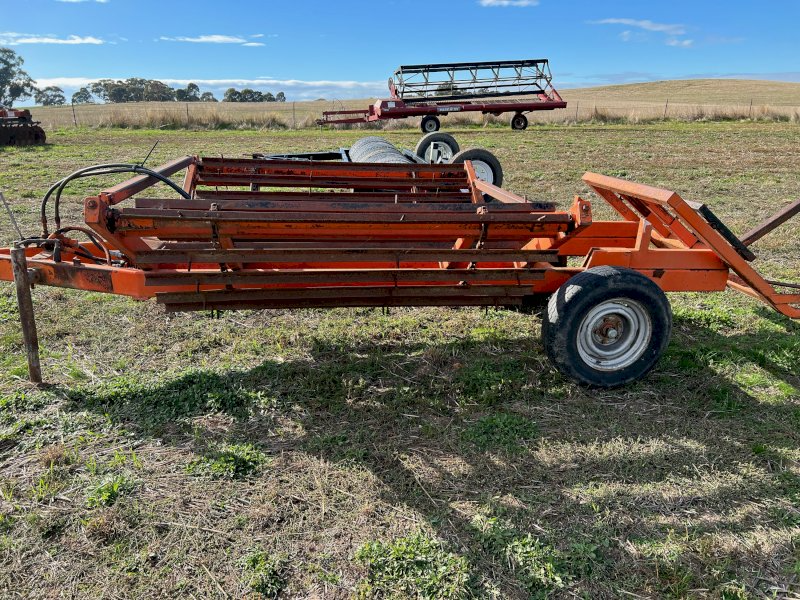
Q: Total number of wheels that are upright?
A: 5